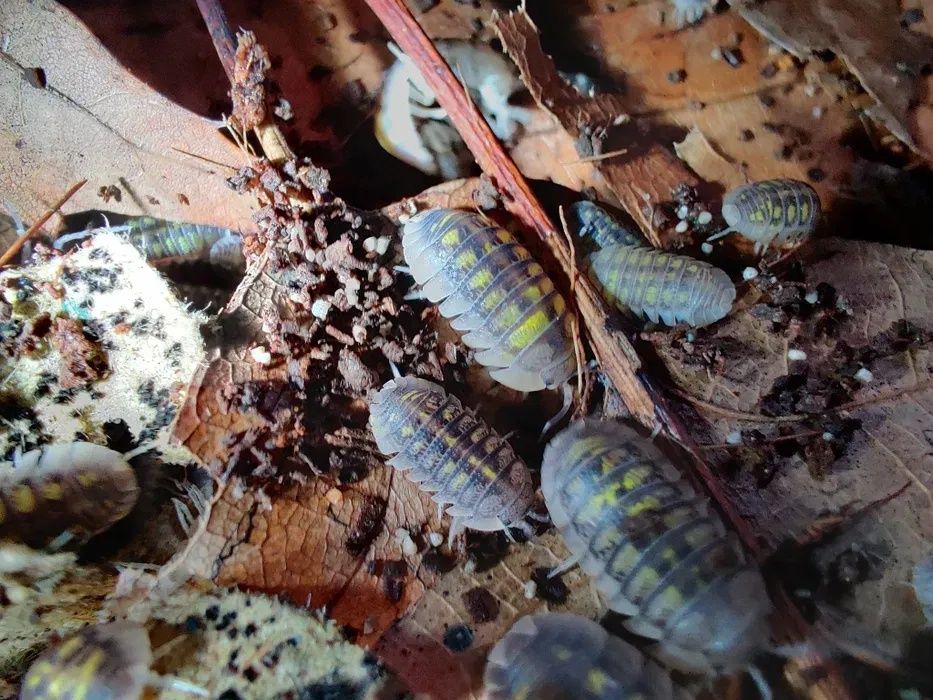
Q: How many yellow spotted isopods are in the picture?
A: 10